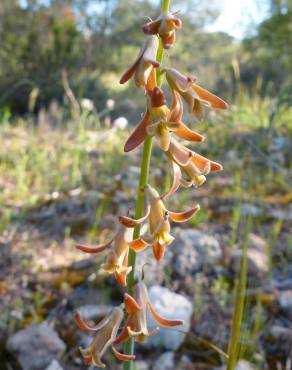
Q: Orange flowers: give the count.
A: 9